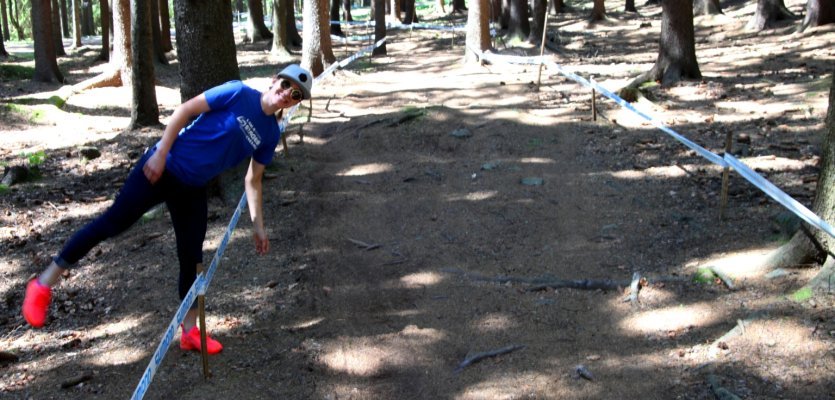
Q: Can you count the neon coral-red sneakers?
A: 2